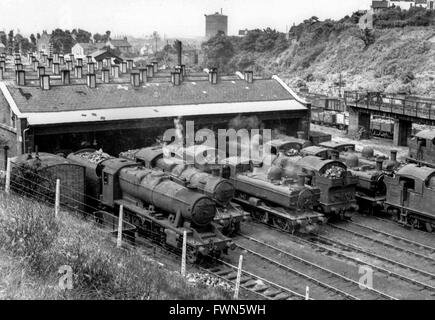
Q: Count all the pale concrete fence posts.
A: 6